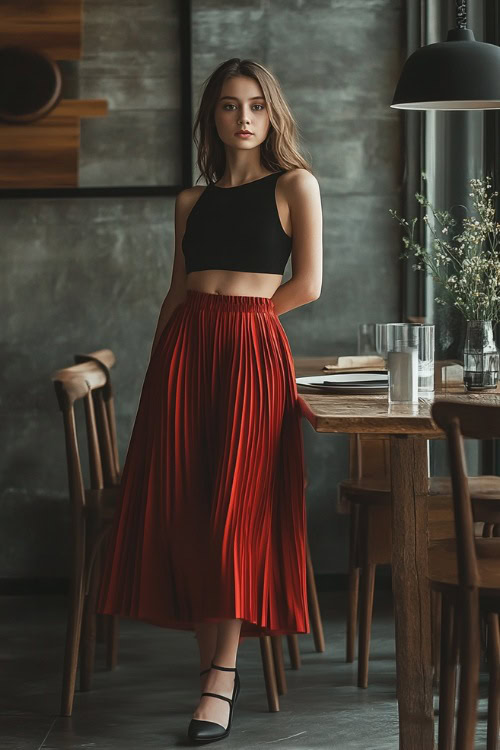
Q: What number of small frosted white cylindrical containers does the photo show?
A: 1